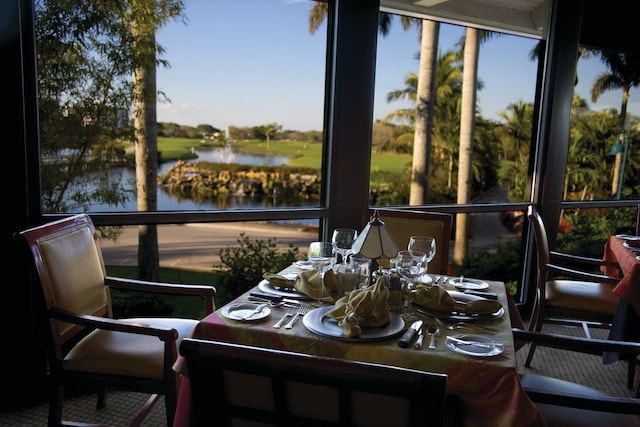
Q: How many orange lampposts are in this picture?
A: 0